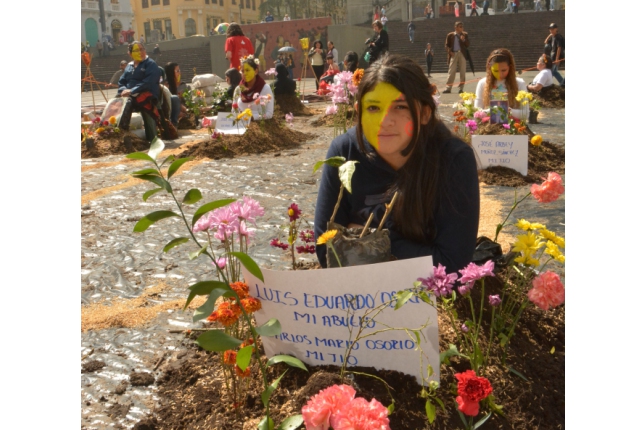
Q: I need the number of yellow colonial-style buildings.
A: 1